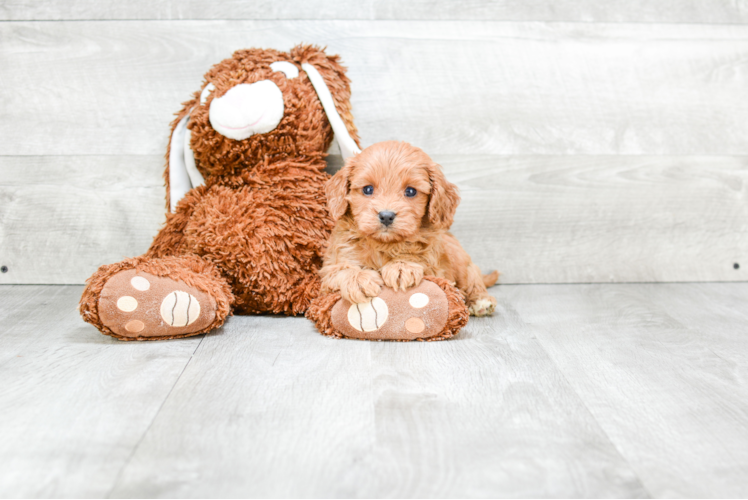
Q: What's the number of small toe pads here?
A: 5